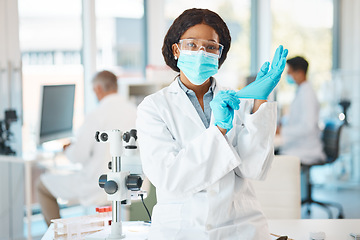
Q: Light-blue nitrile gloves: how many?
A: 2